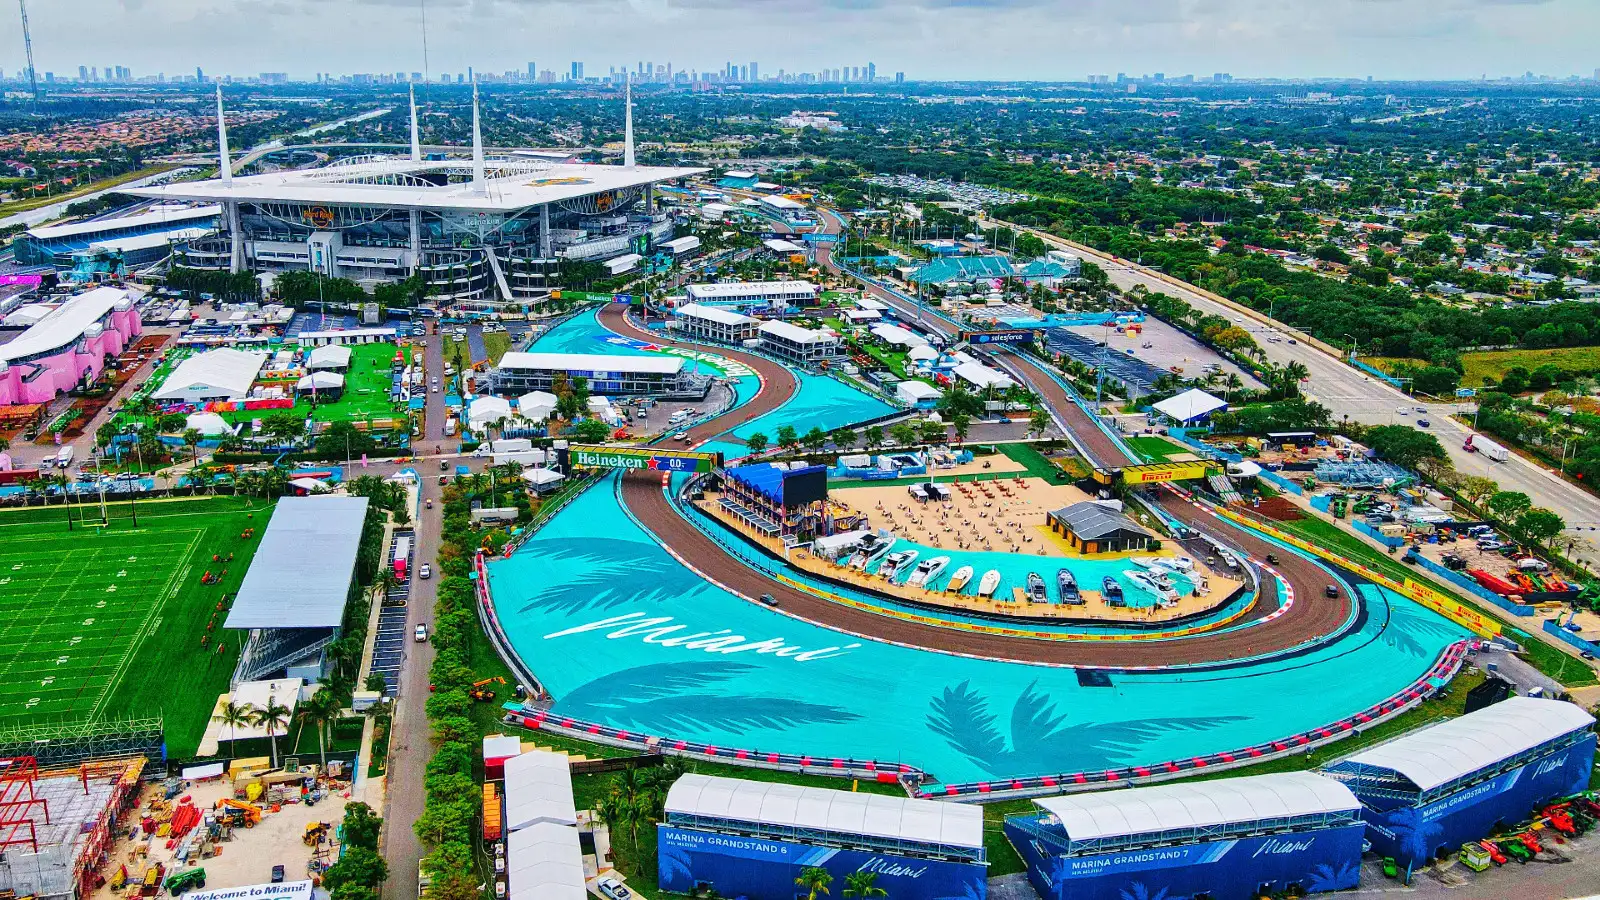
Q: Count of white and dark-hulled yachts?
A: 10